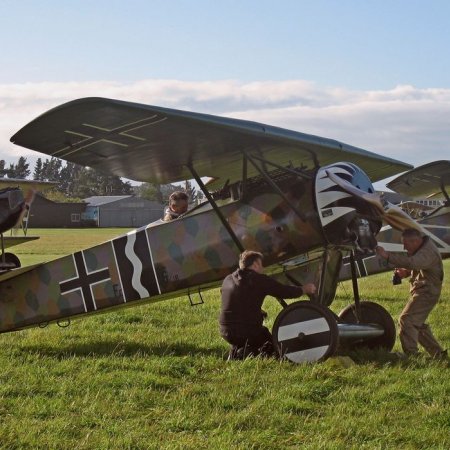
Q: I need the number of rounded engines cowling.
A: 1